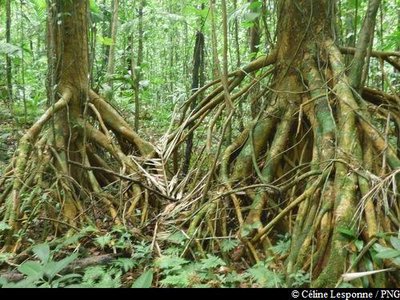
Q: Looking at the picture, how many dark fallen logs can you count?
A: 1